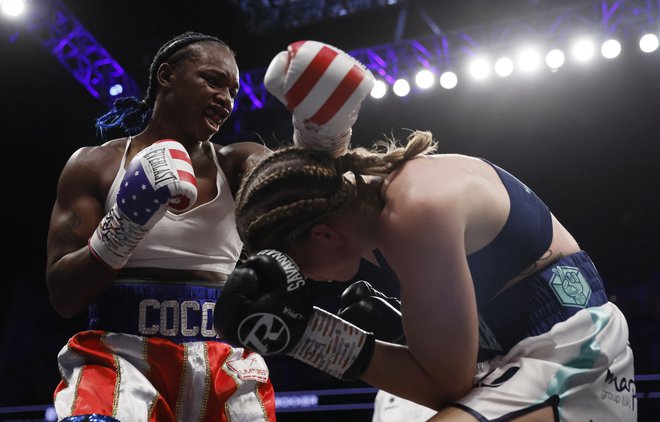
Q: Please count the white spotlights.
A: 12